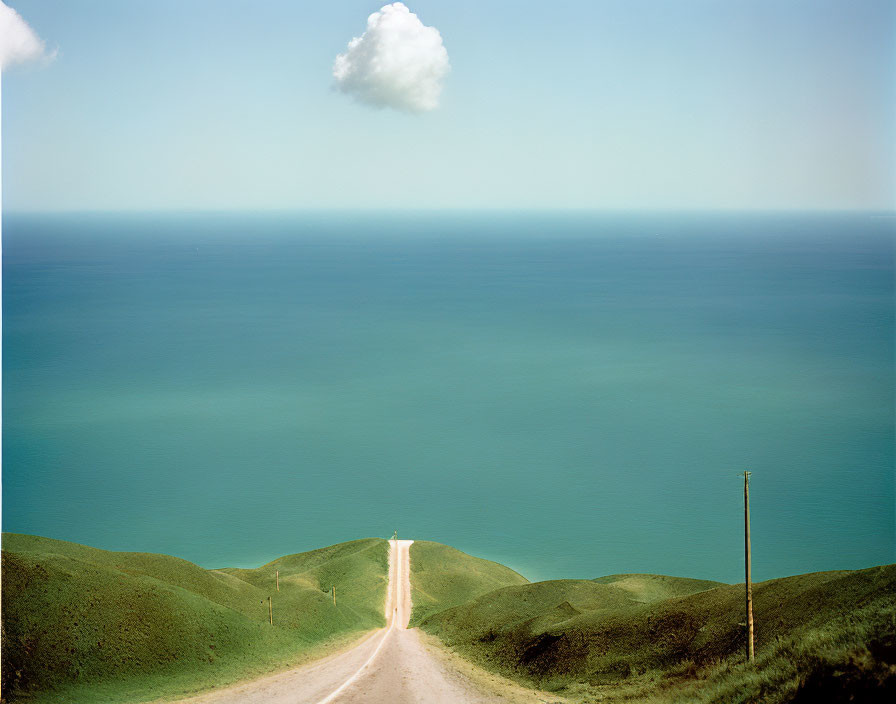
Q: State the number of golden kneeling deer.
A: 0